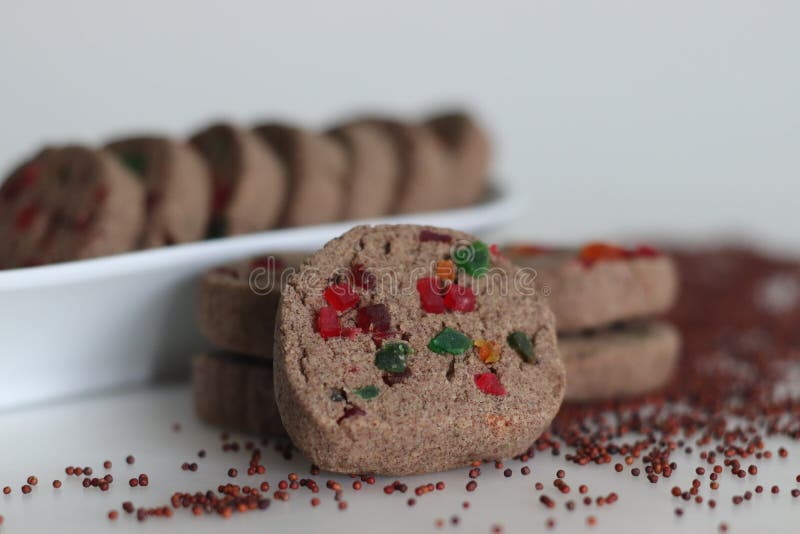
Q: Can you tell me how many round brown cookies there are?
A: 12